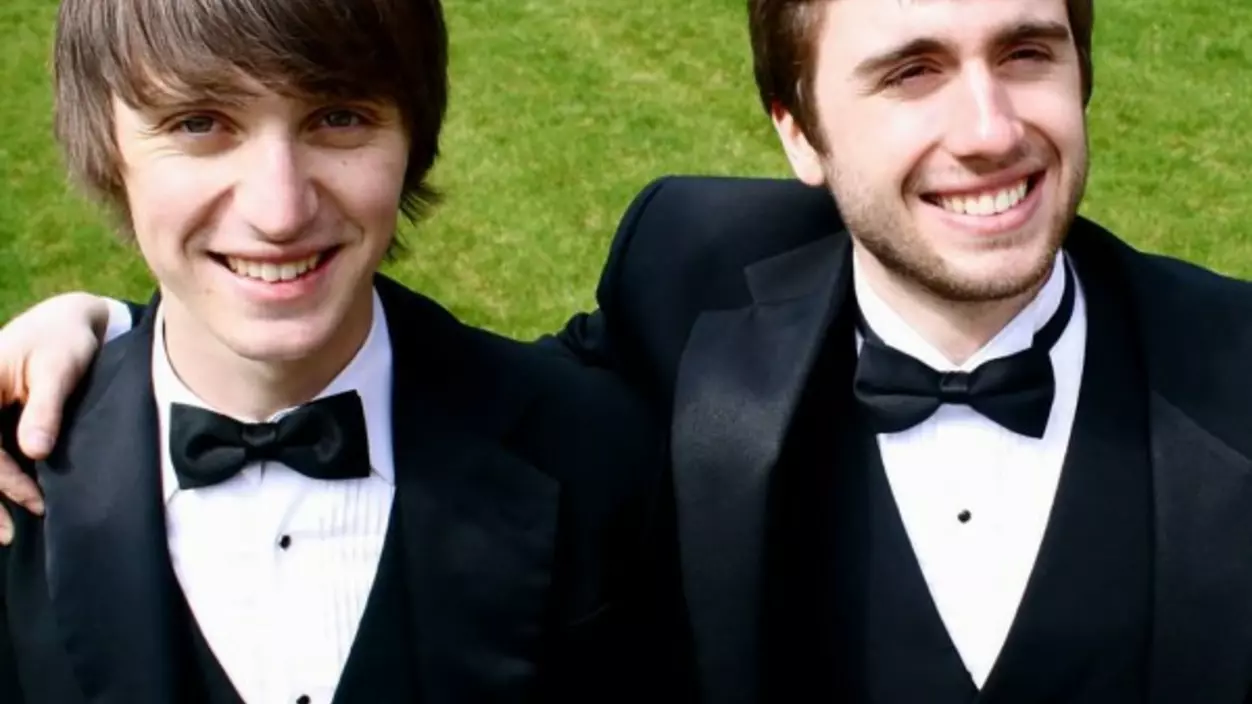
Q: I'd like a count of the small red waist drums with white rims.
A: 0